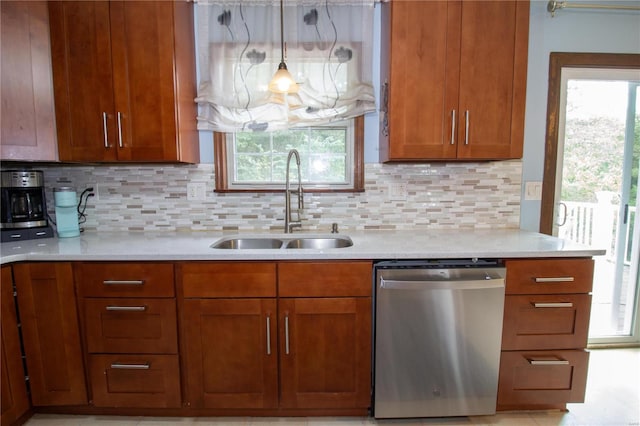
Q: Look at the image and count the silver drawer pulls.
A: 6